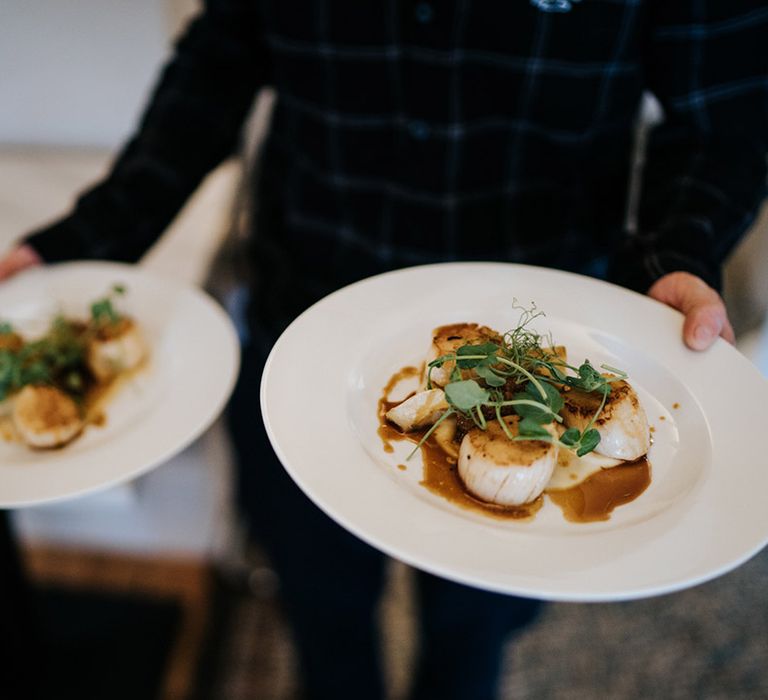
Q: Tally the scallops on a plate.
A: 3